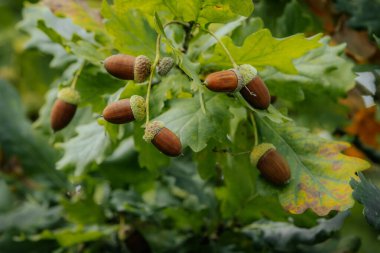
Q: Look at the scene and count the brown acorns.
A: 7